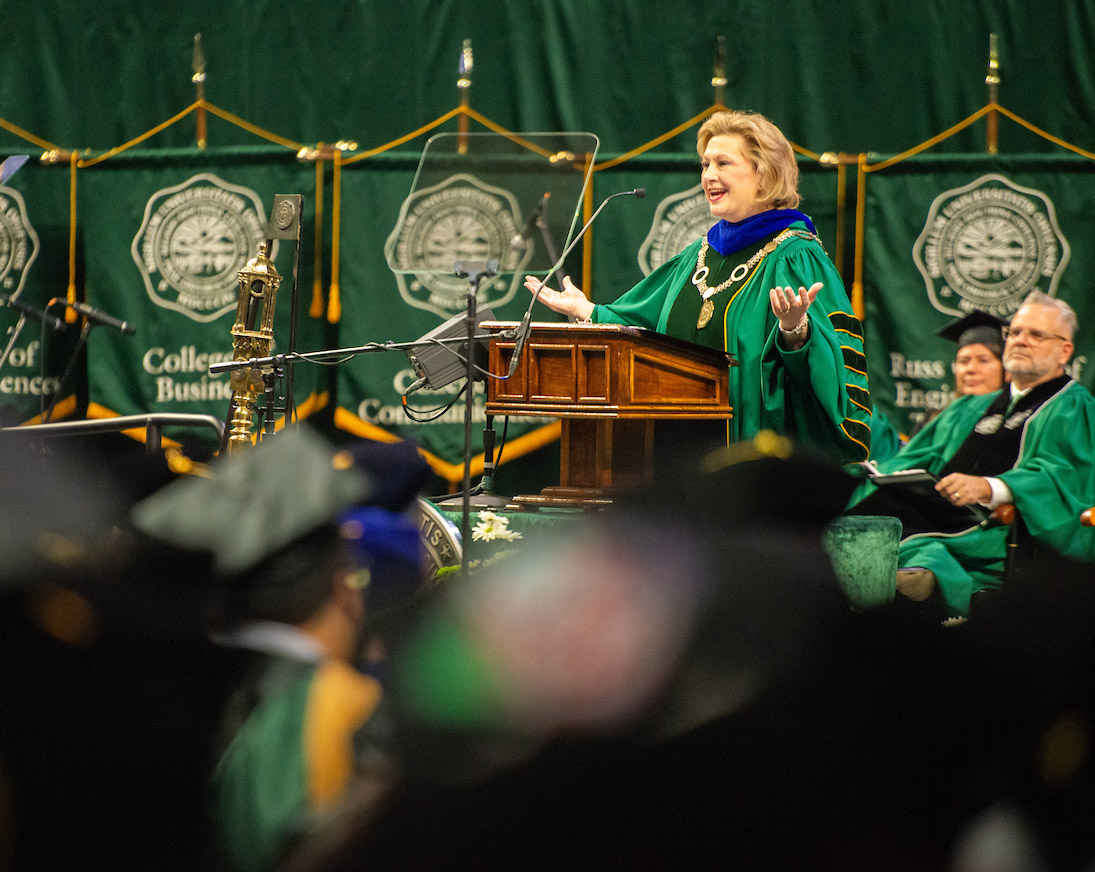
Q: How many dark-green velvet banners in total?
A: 5